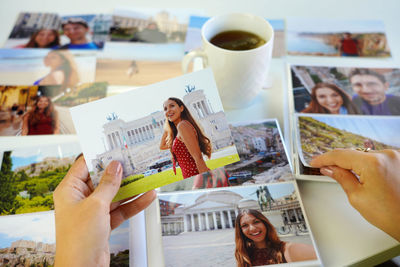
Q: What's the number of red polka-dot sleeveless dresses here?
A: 1